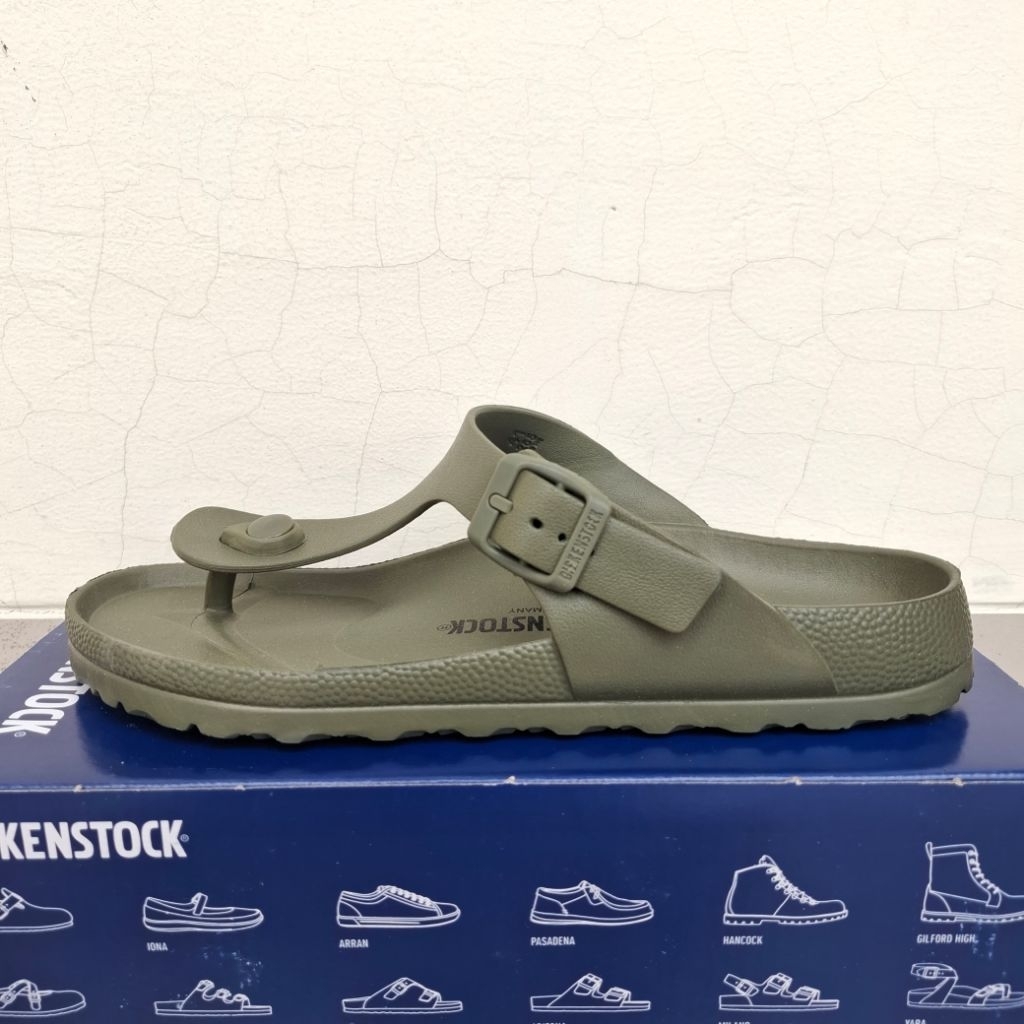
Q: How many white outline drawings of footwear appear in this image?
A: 12